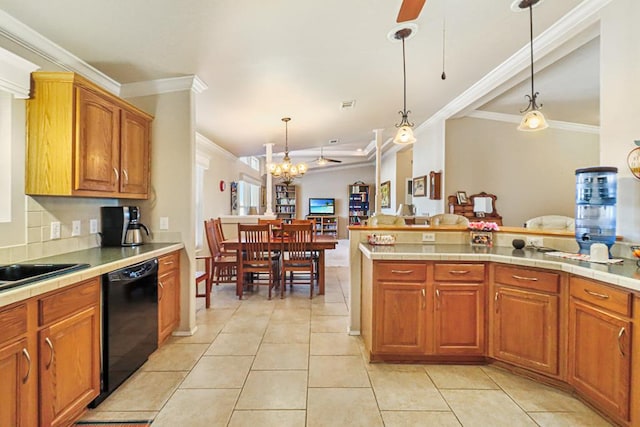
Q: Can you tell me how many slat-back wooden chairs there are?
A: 6